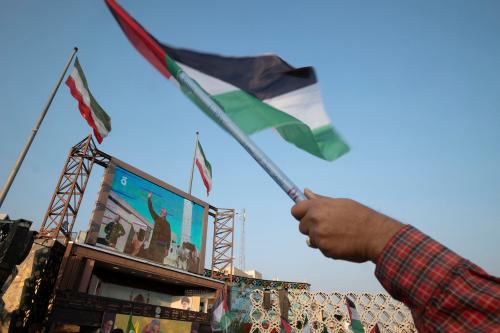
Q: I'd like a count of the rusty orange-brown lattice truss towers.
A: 2